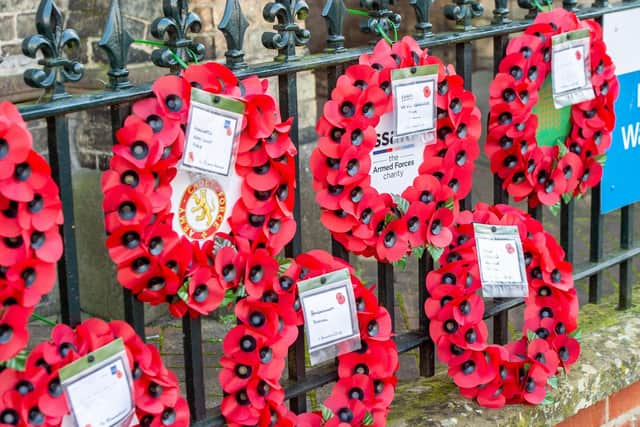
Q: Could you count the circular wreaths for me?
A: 7